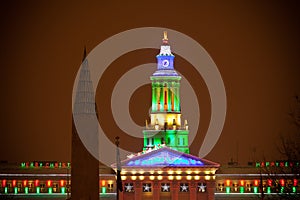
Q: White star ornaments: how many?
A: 5